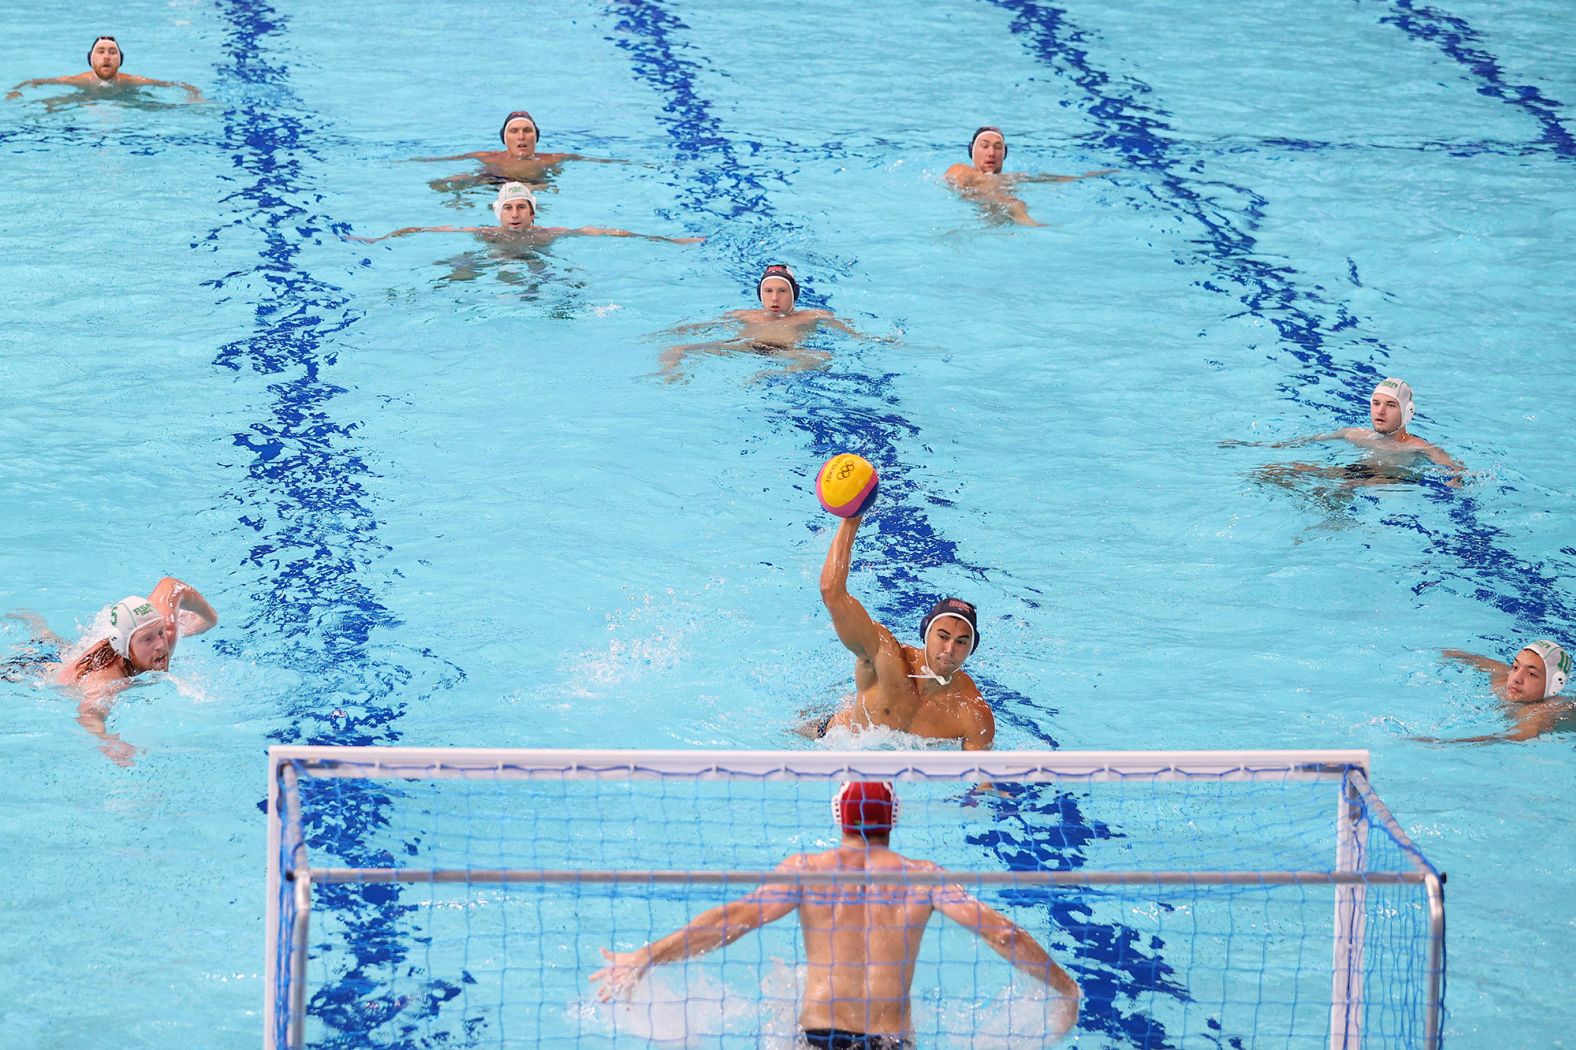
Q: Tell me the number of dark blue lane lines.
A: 4